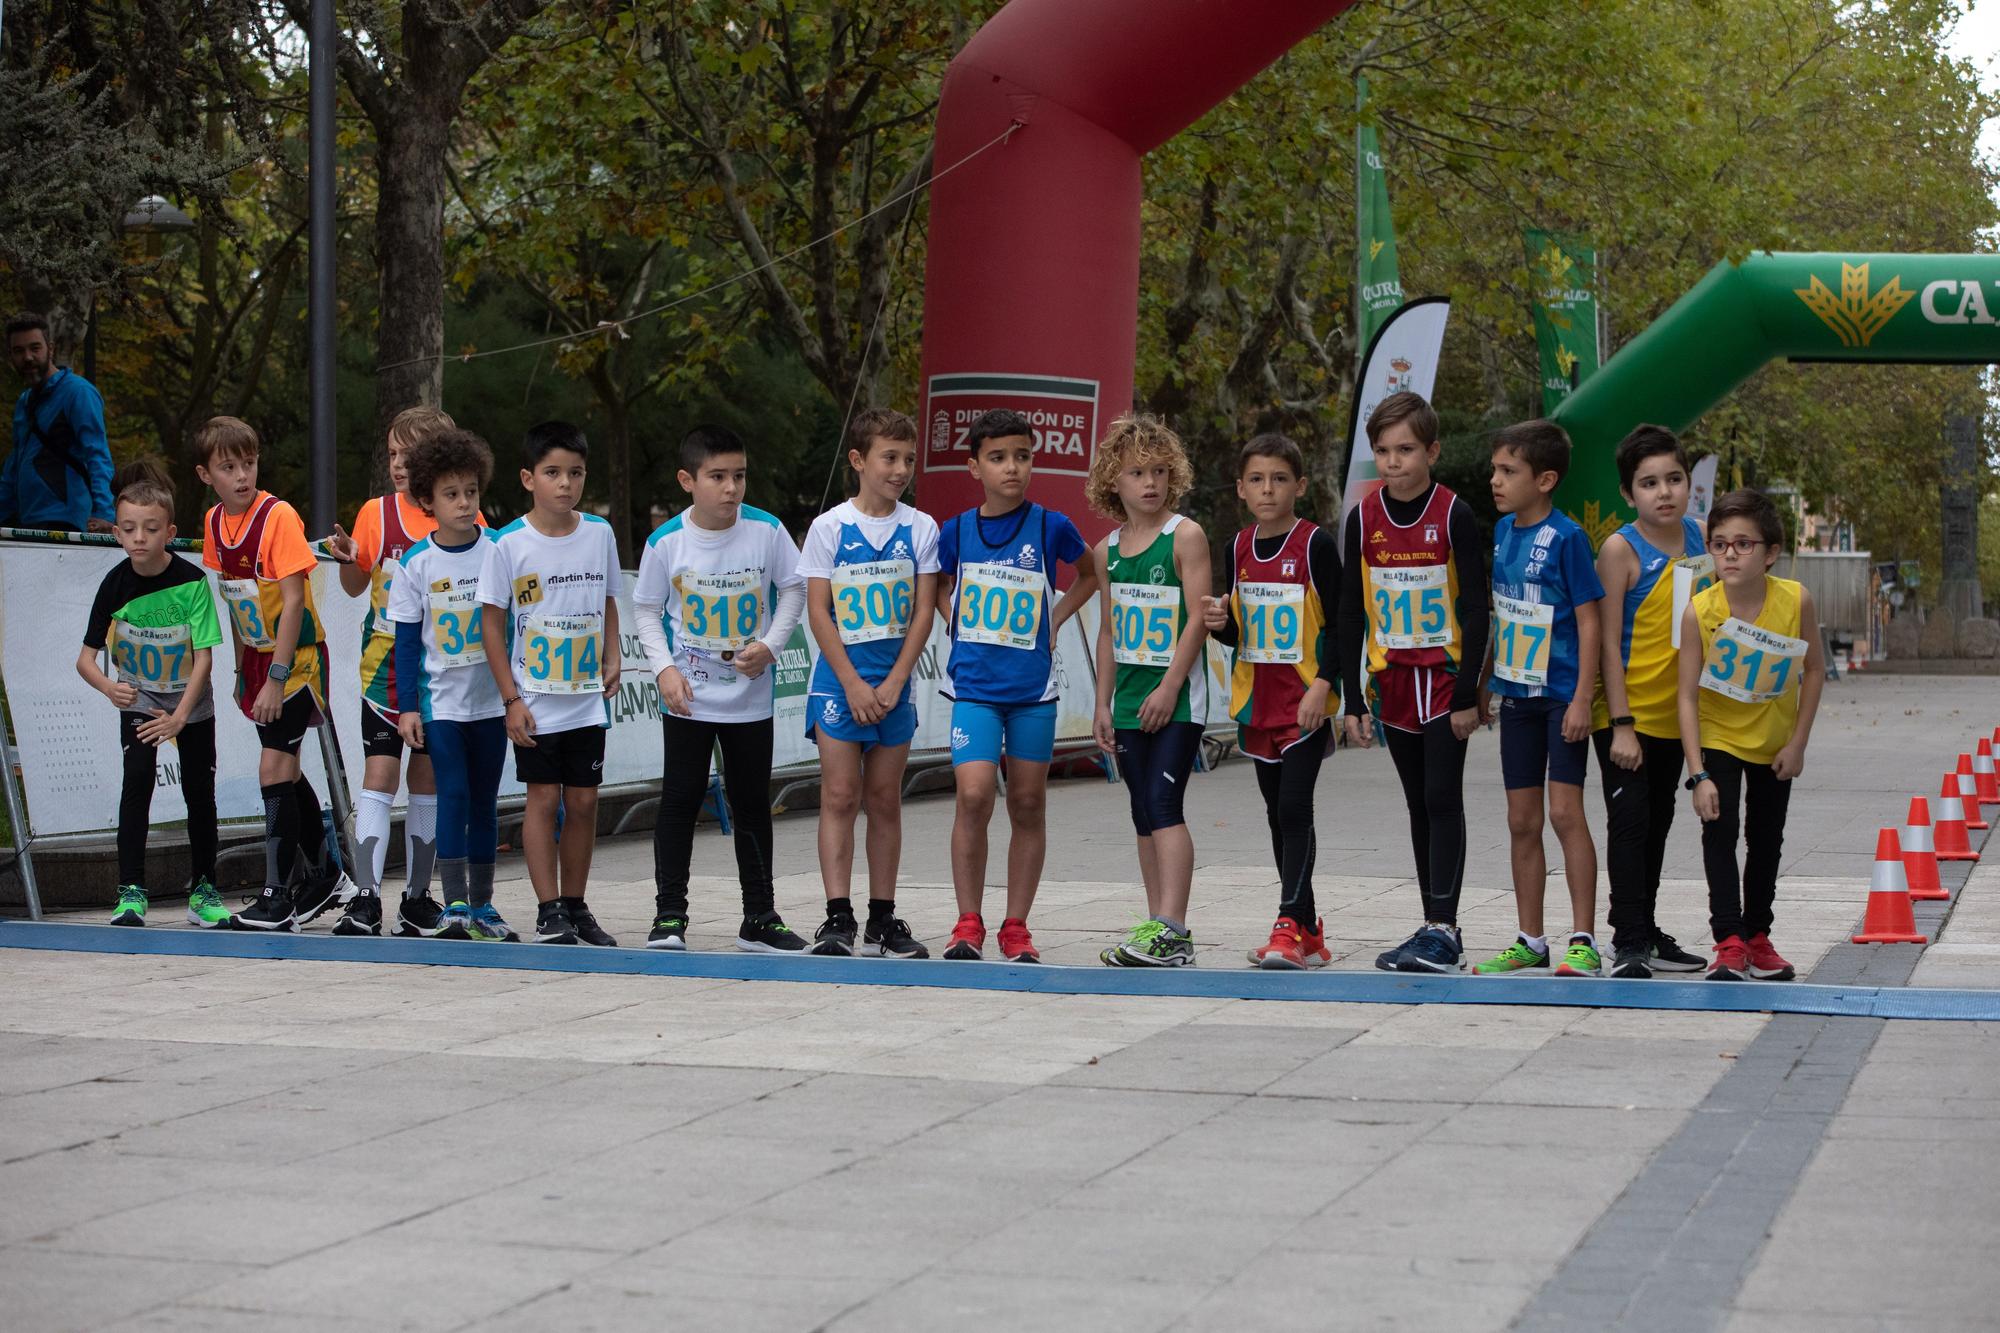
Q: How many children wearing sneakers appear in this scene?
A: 14